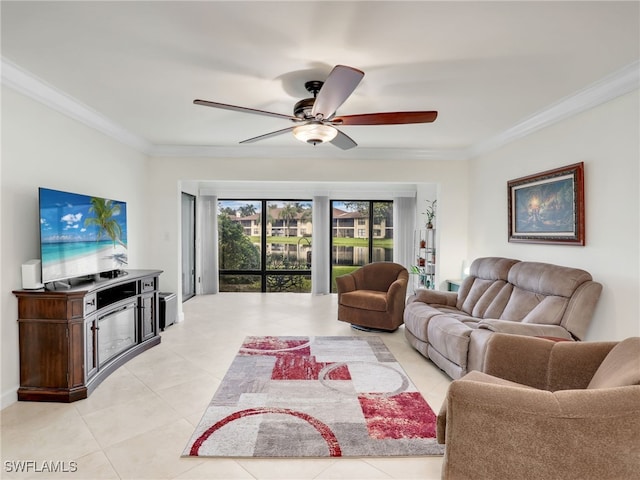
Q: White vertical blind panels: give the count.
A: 3